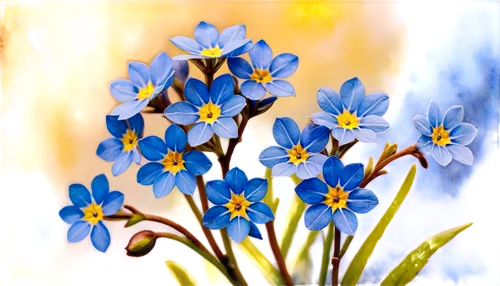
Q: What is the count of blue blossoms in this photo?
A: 12